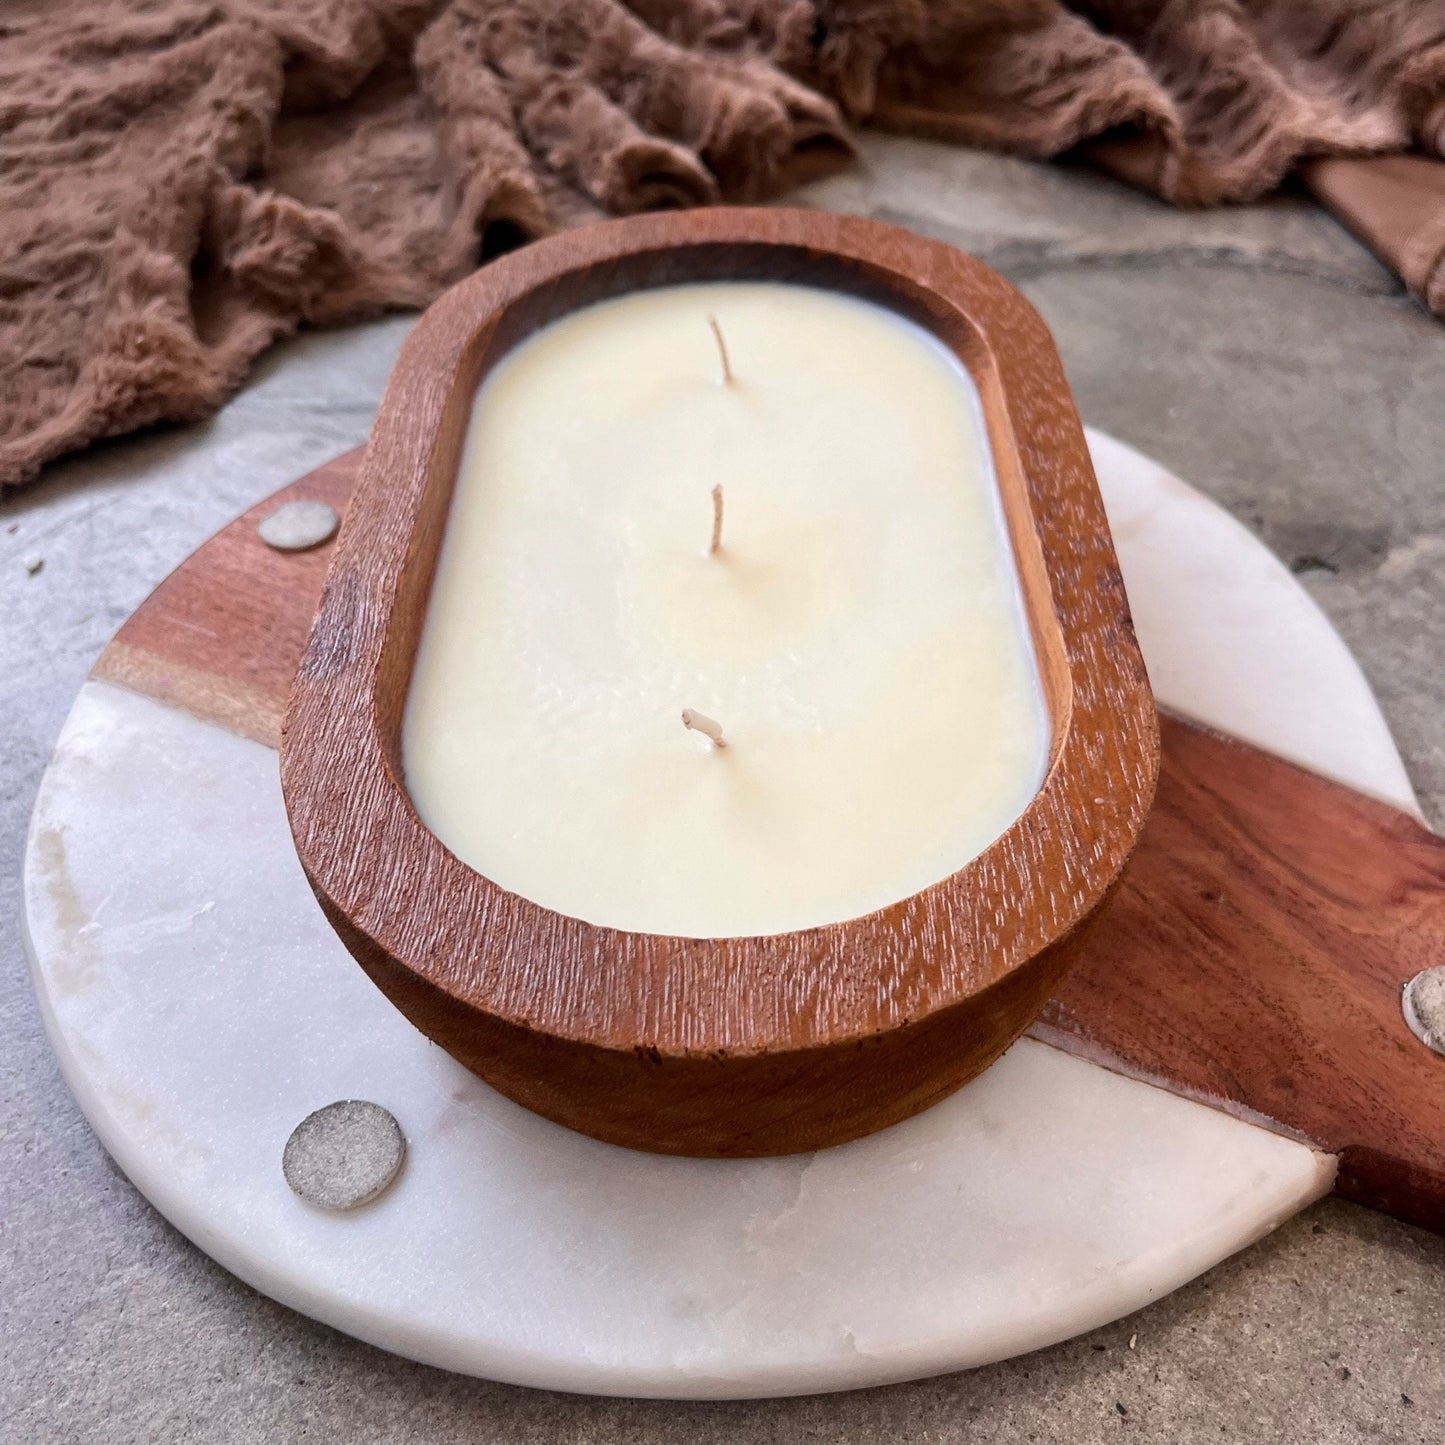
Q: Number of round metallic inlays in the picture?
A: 3